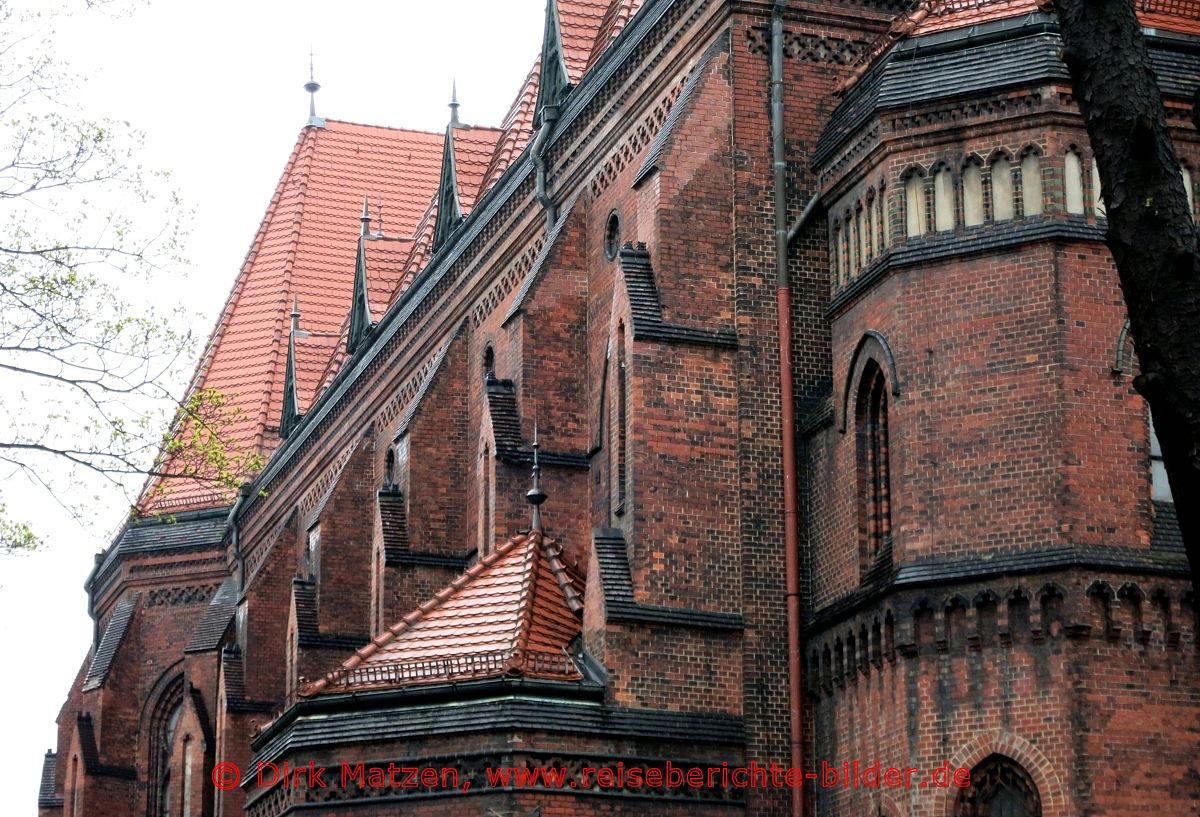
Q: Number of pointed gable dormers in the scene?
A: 4